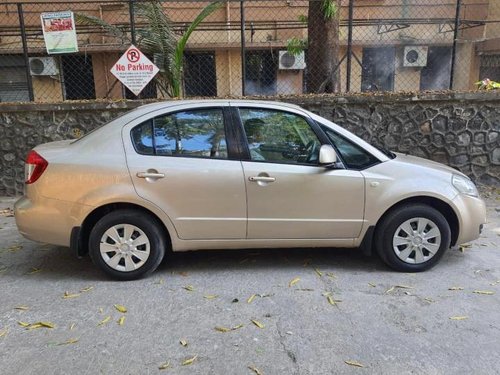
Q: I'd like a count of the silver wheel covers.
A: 2